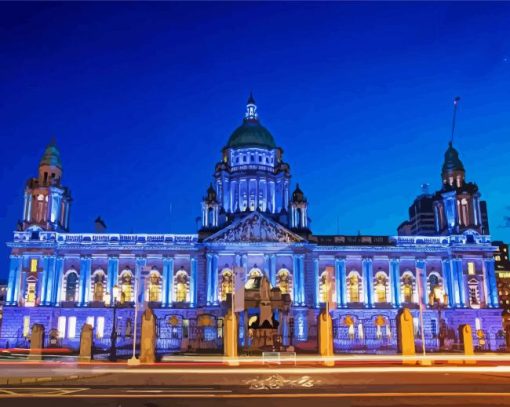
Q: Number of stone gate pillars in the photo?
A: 7